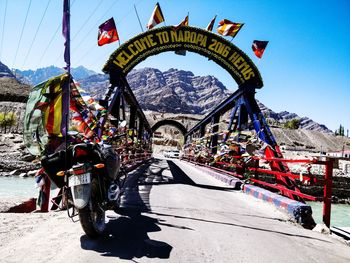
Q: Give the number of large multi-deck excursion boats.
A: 0